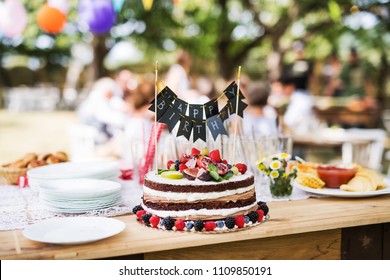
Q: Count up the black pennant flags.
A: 13